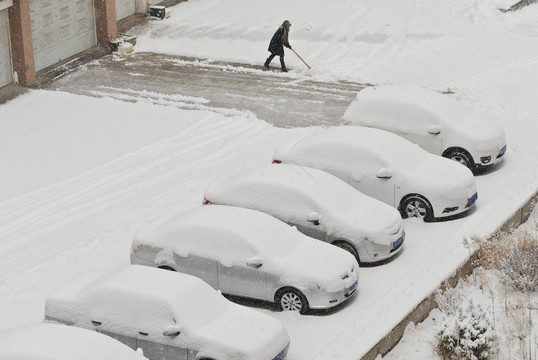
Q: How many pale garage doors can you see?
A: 3